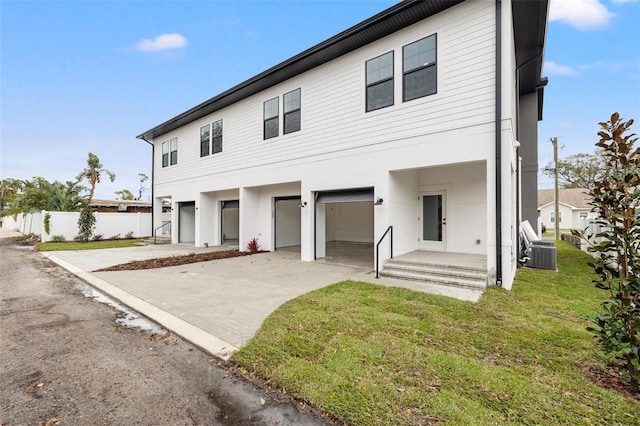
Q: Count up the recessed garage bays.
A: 4